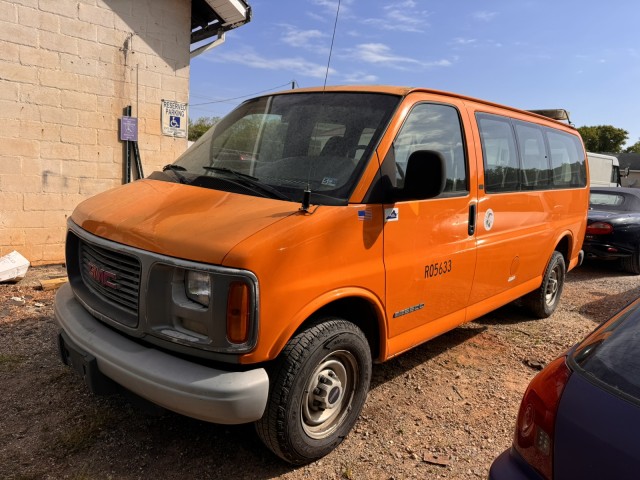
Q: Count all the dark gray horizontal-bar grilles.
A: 1